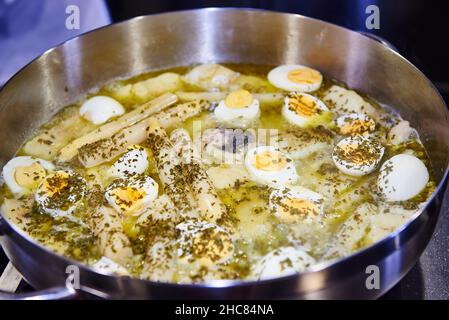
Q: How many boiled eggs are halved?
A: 11